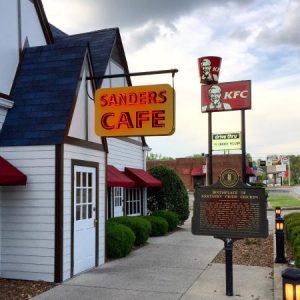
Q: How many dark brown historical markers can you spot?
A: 1